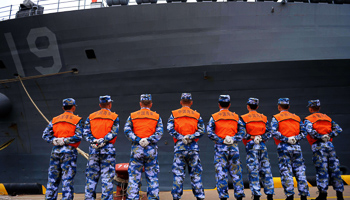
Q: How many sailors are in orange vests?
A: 8